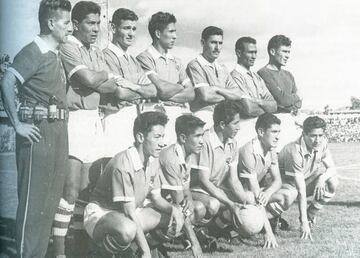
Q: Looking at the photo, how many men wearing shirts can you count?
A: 12